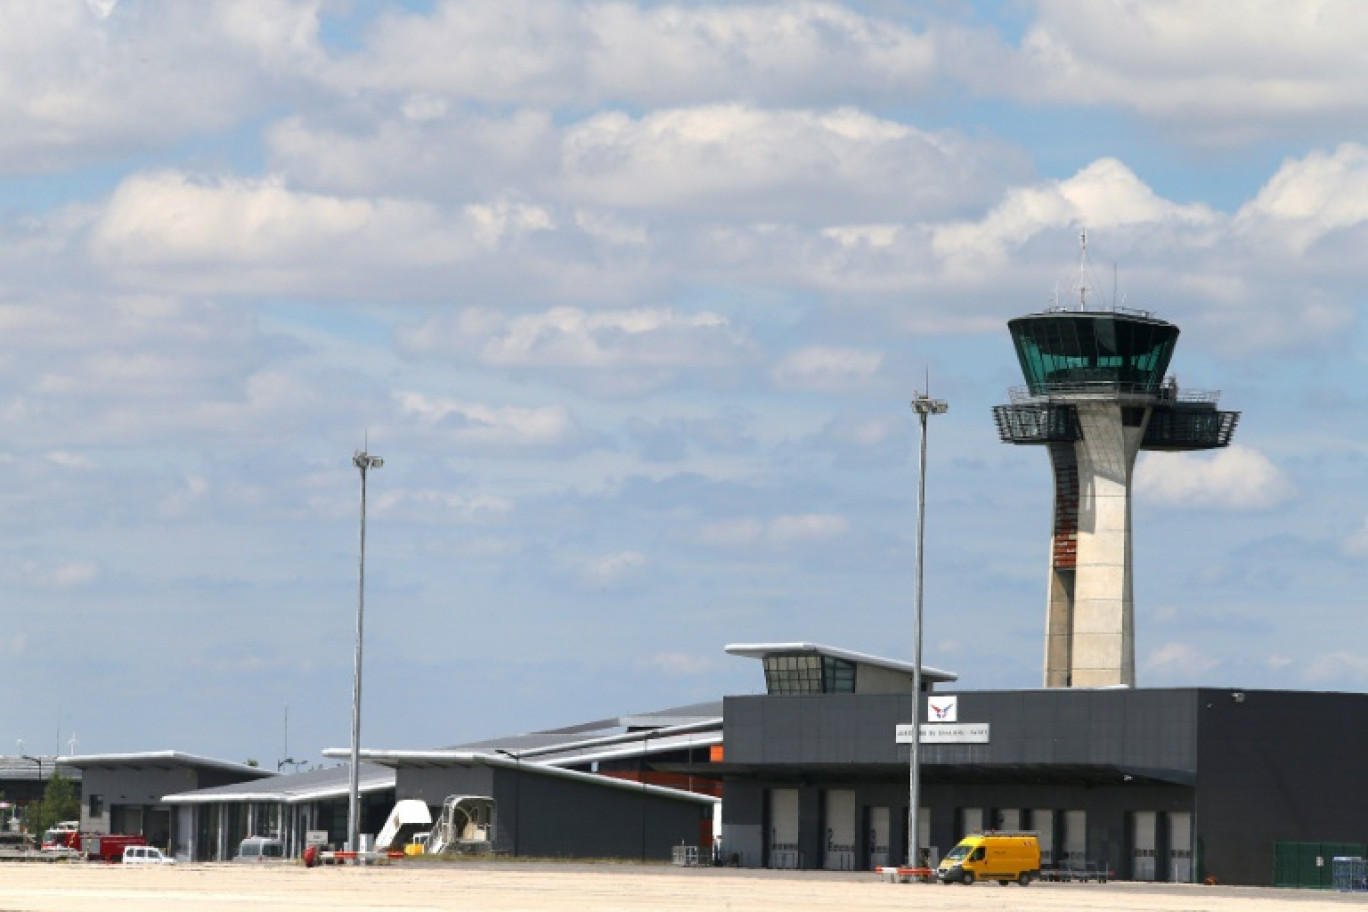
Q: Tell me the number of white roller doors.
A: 10